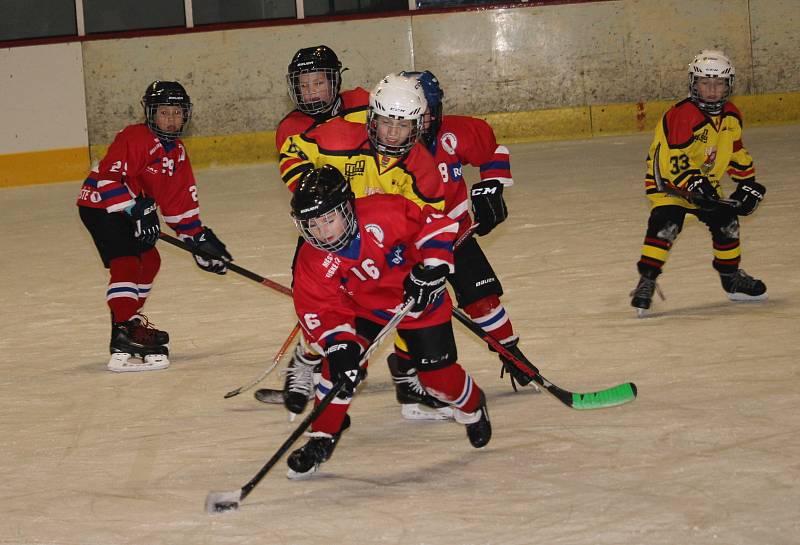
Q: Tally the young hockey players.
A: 6